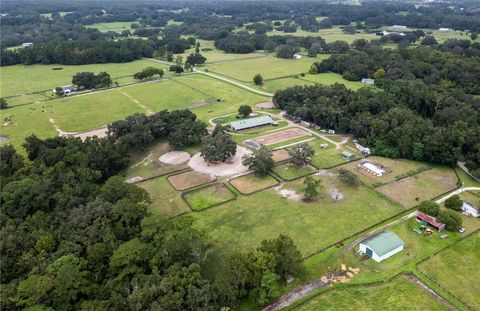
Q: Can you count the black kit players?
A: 0